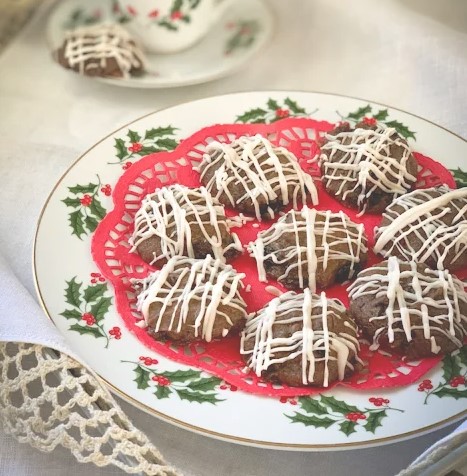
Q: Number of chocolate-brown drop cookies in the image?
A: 9